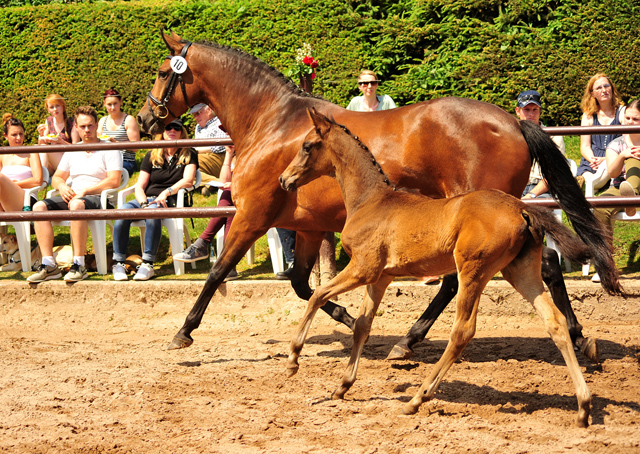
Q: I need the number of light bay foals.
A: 1